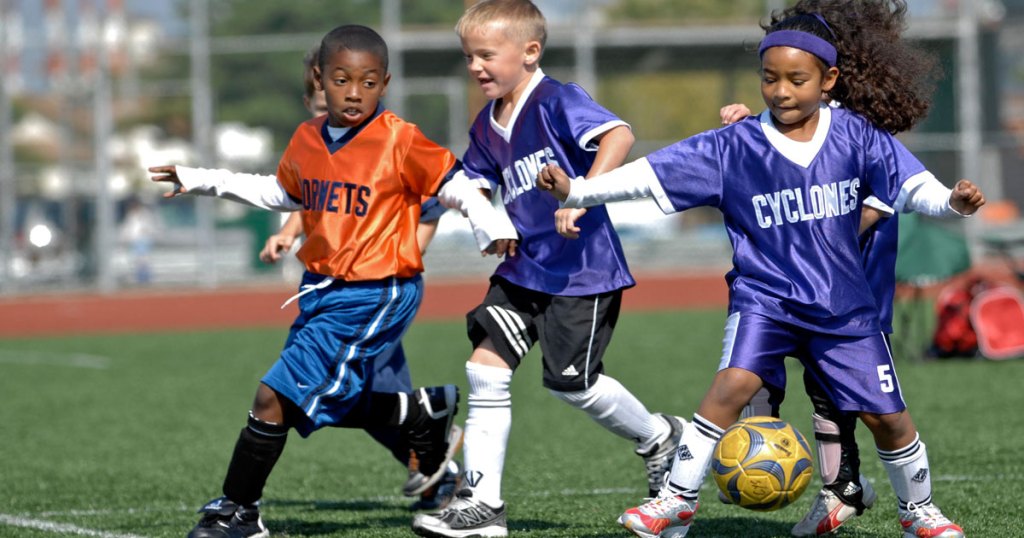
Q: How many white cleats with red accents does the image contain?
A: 3